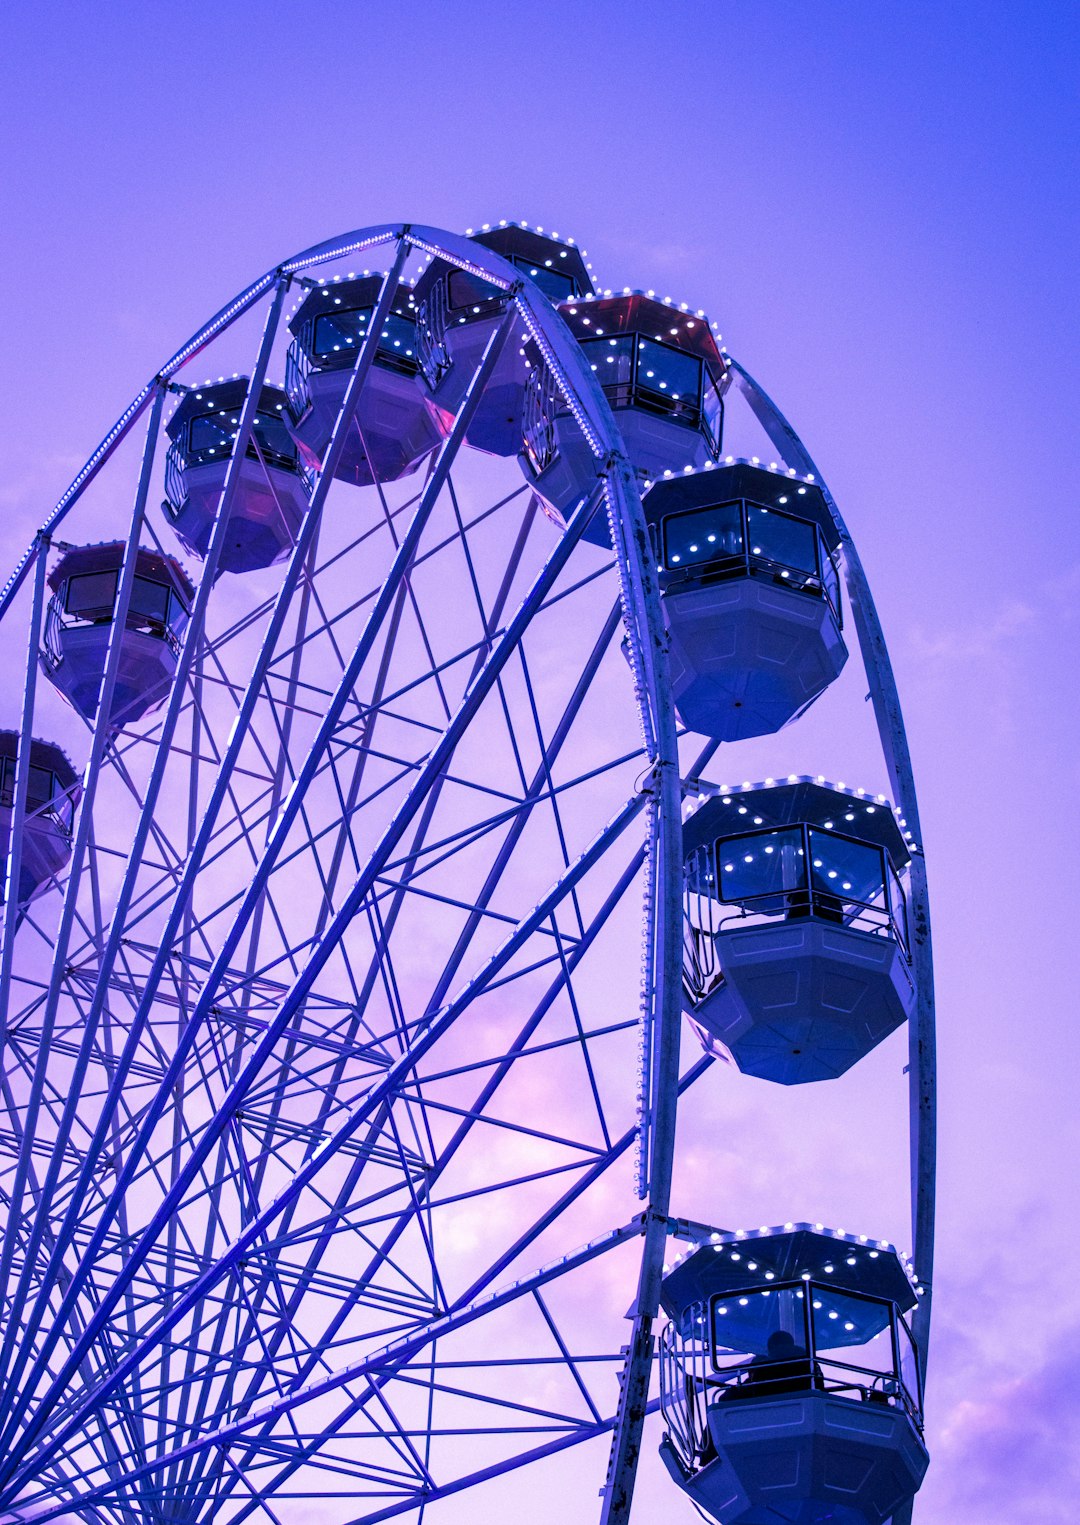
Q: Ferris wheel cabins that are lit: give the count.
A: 7